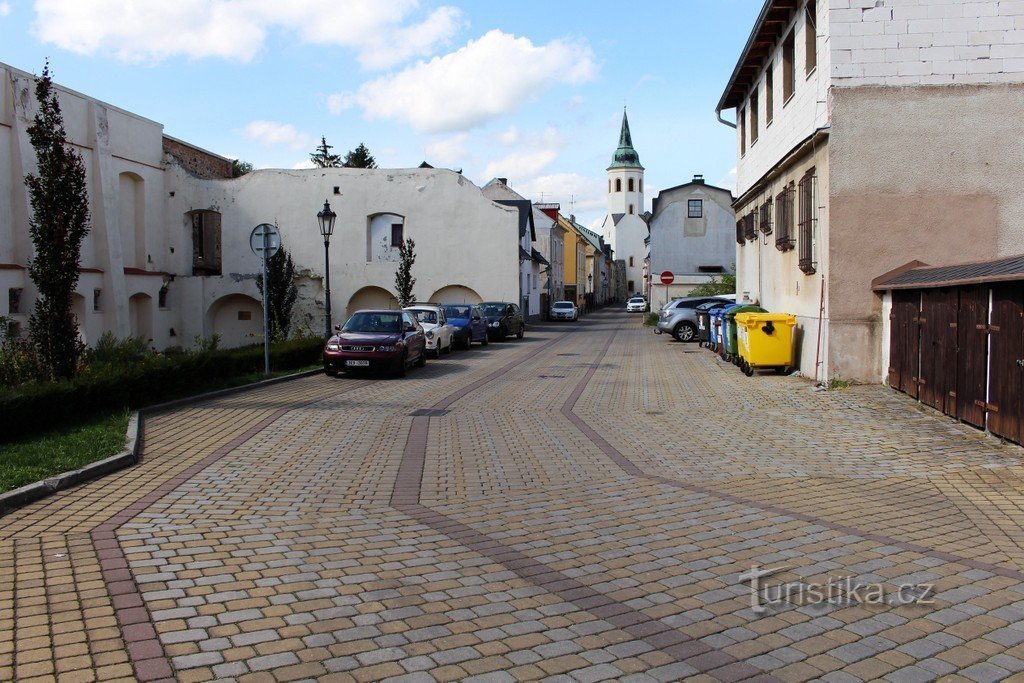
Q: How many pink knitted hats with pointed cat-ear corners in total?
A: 0